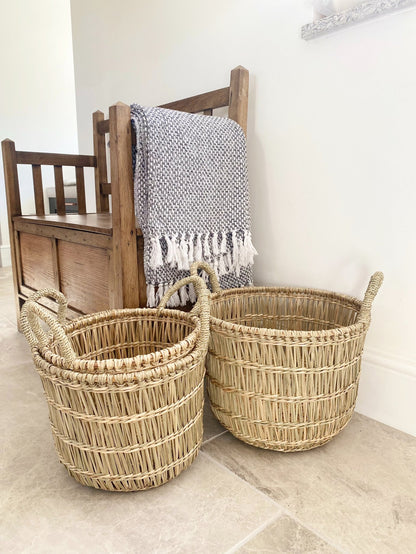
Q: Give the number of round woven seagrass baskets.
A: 3